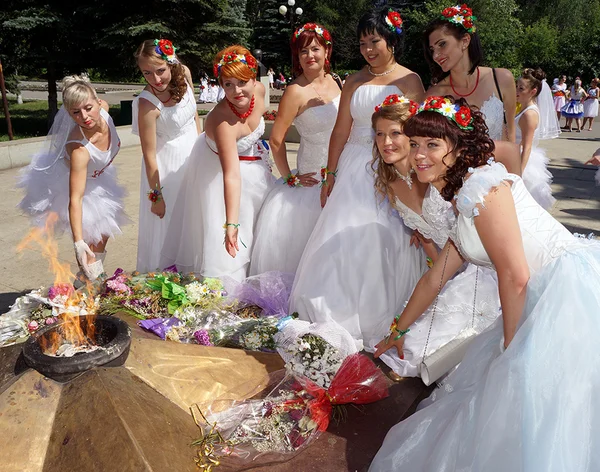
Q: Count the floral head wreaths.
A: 7